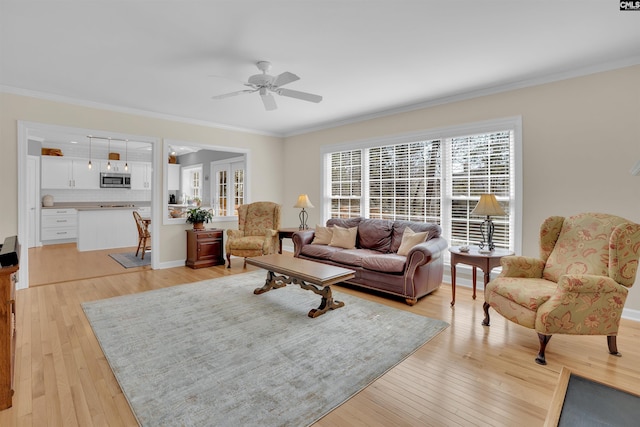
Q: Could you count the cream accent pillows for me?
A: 3